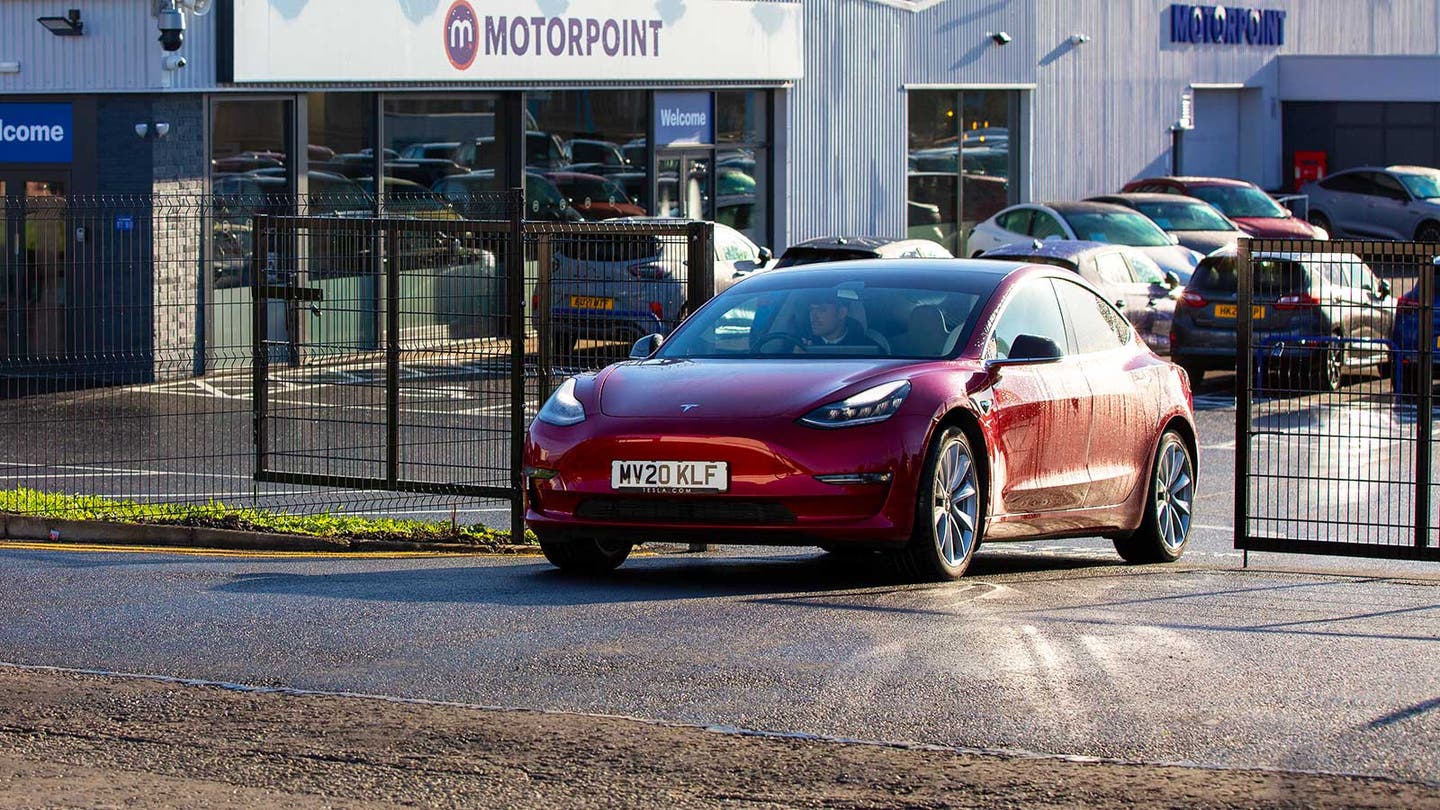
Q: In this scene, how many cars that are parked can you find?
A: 9